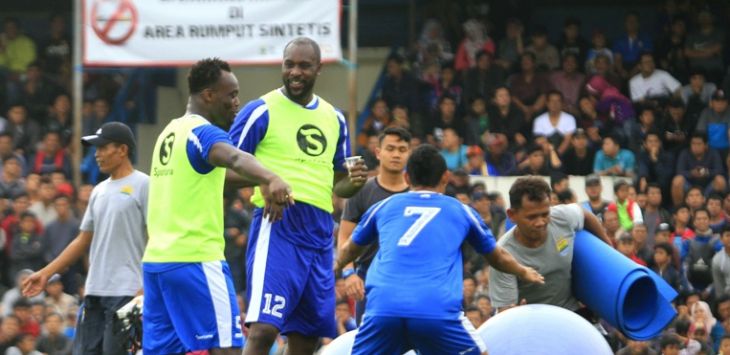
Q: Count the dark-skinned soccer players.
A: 2